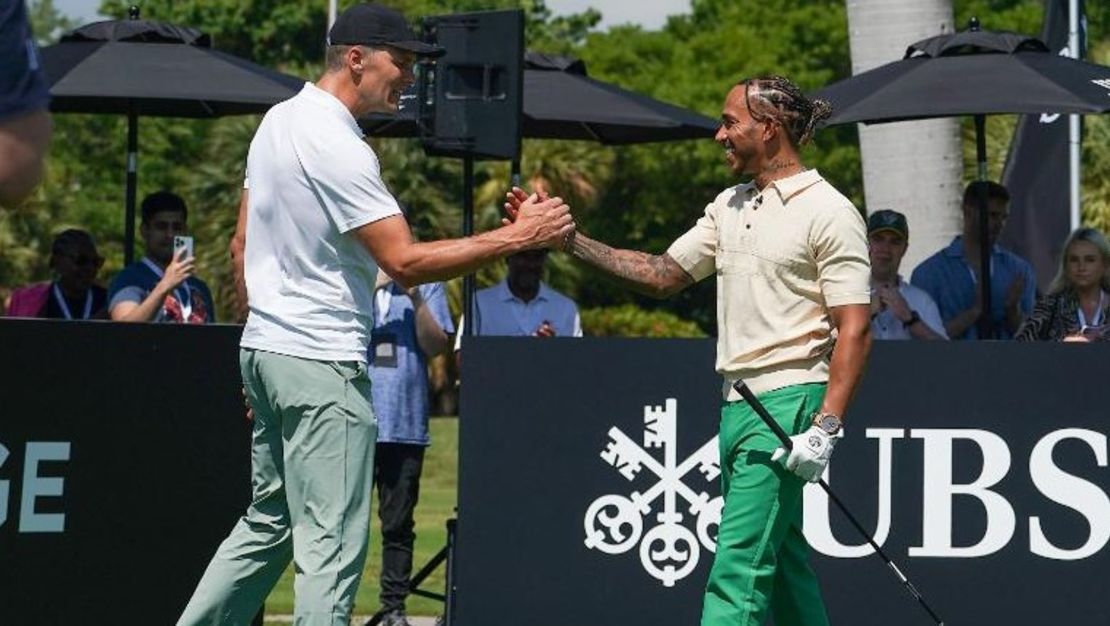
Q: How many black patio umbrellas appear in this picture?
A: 3